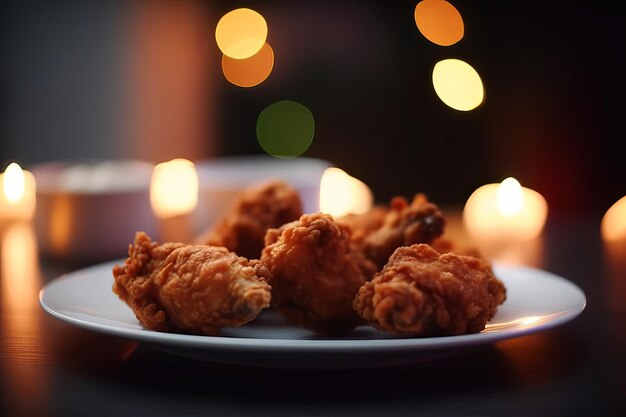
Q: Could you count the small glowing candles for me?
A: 5